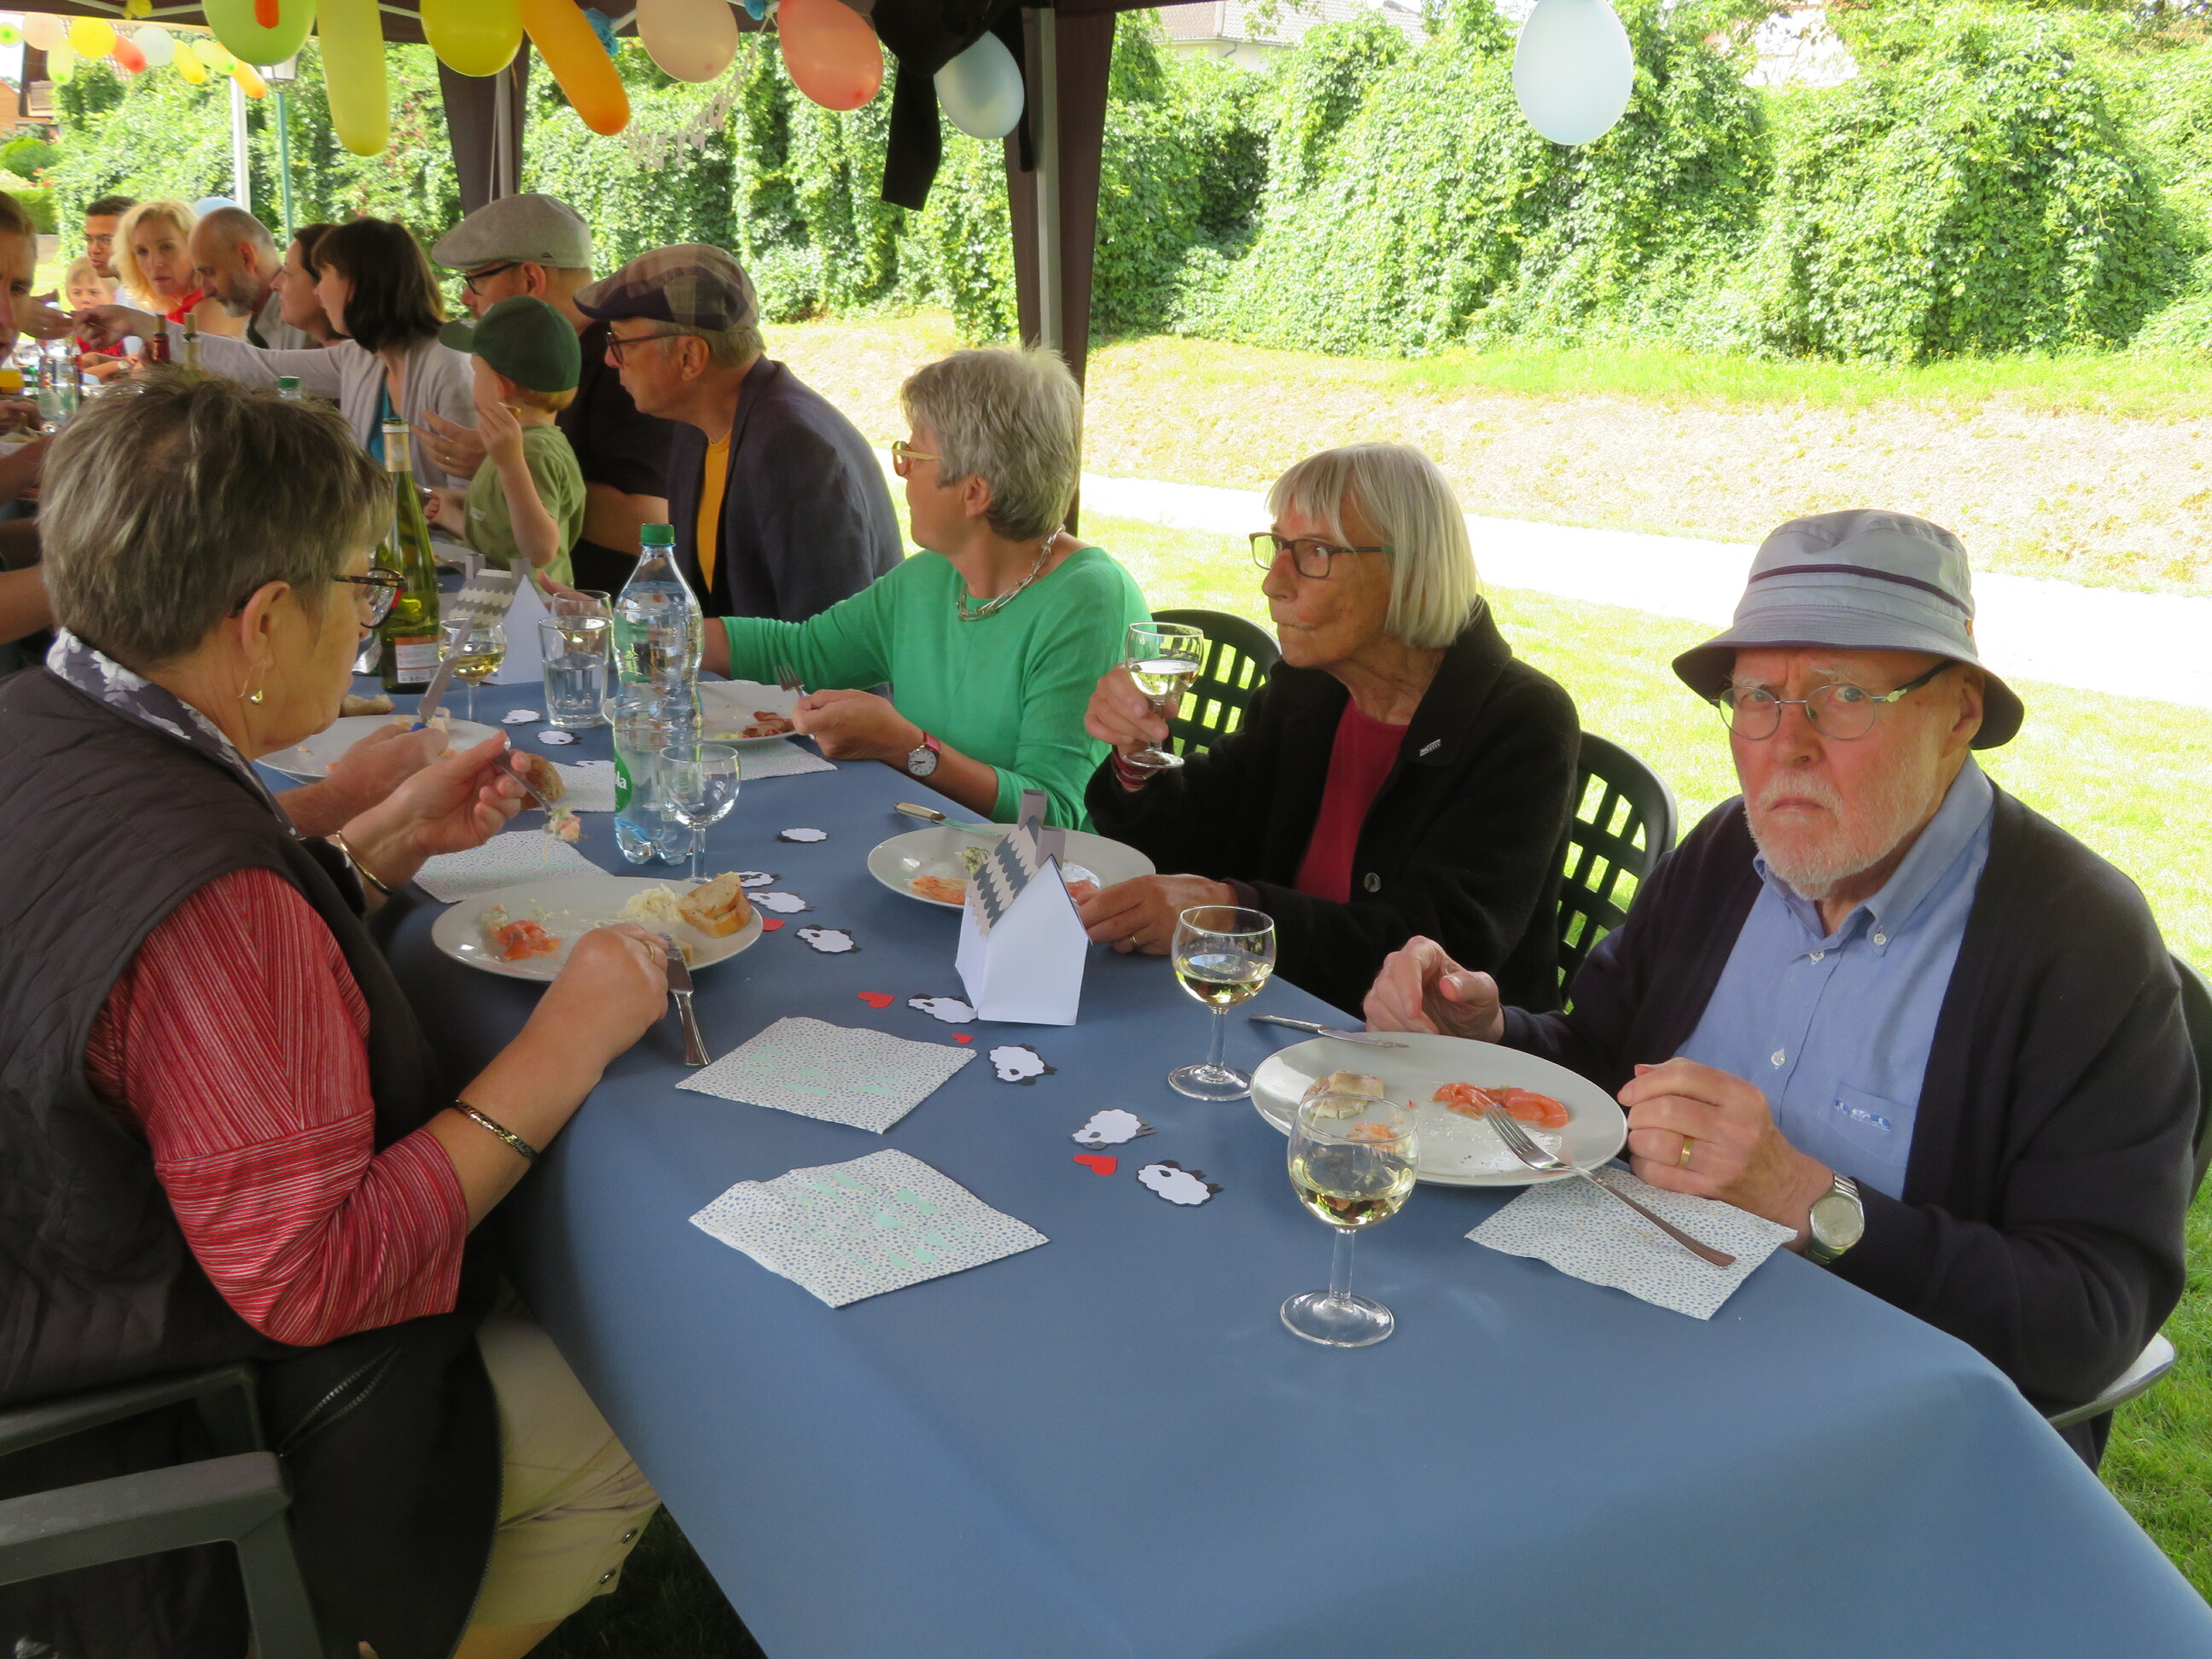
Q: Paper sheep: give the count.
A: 11